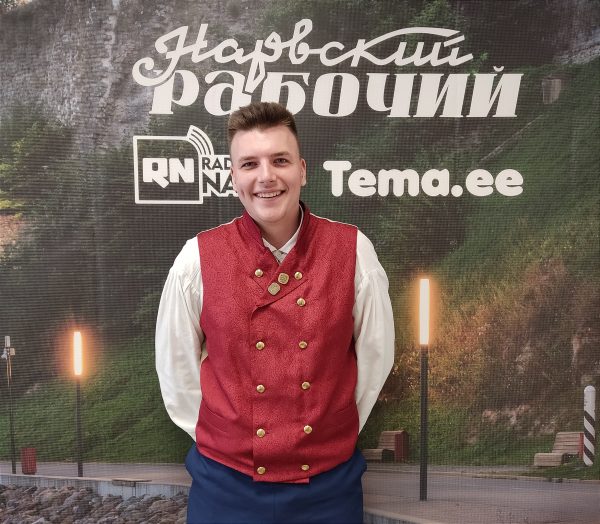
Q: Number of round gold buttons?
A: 11